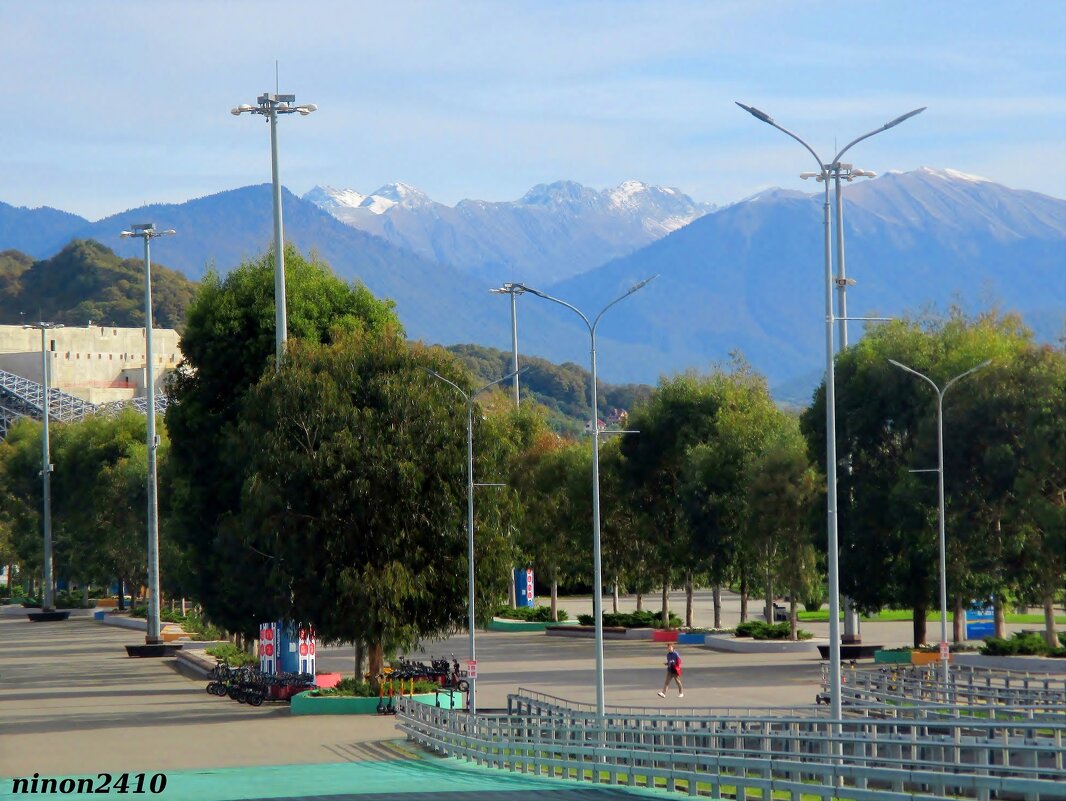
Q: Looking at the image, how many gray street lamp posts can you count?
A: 9